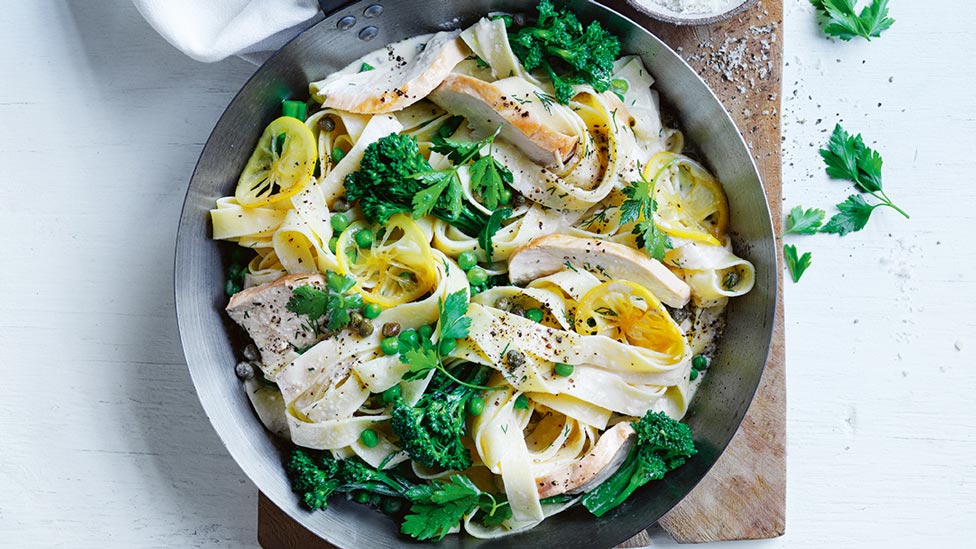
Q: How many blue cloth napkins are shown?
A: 0